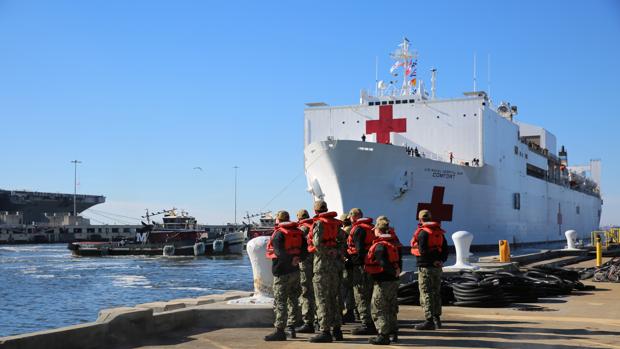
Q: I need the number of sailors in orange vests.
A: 7